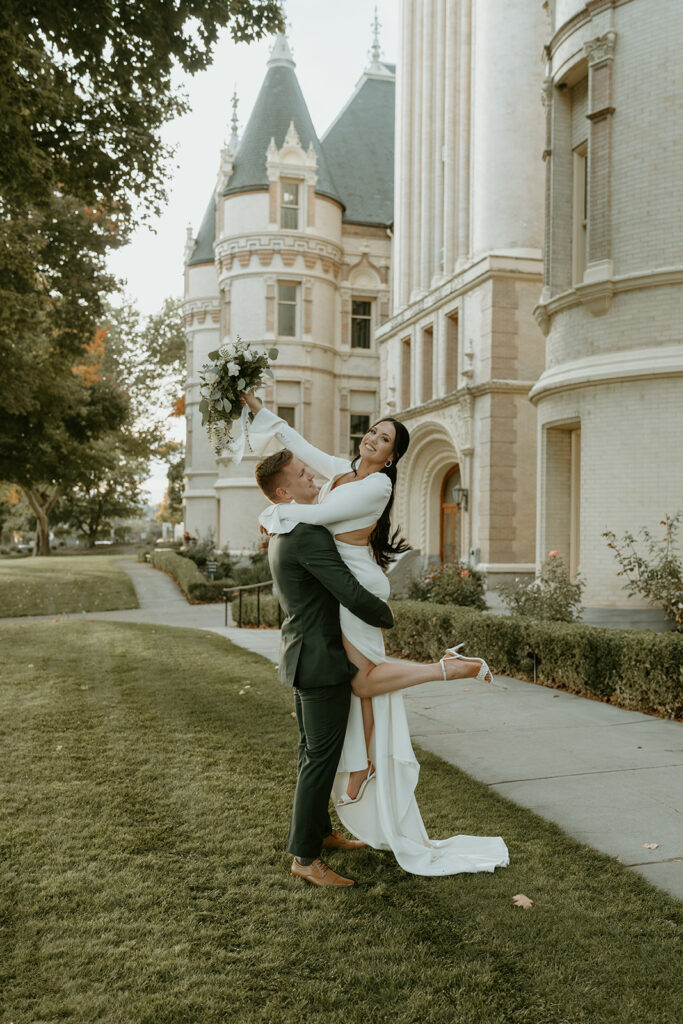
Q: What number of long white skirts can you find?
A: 1